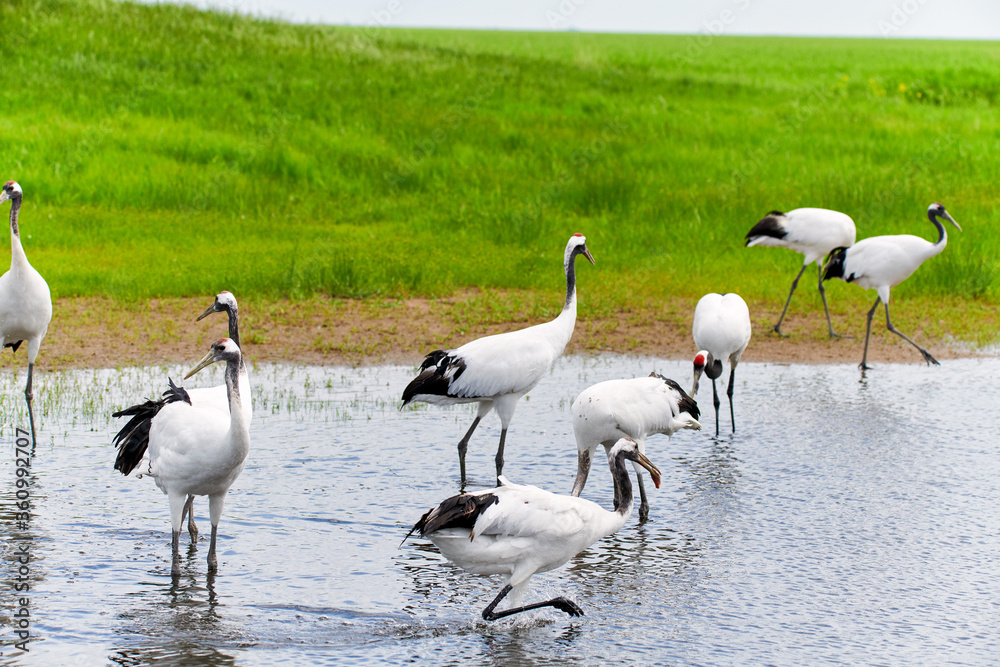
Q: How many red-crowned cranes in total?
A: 9